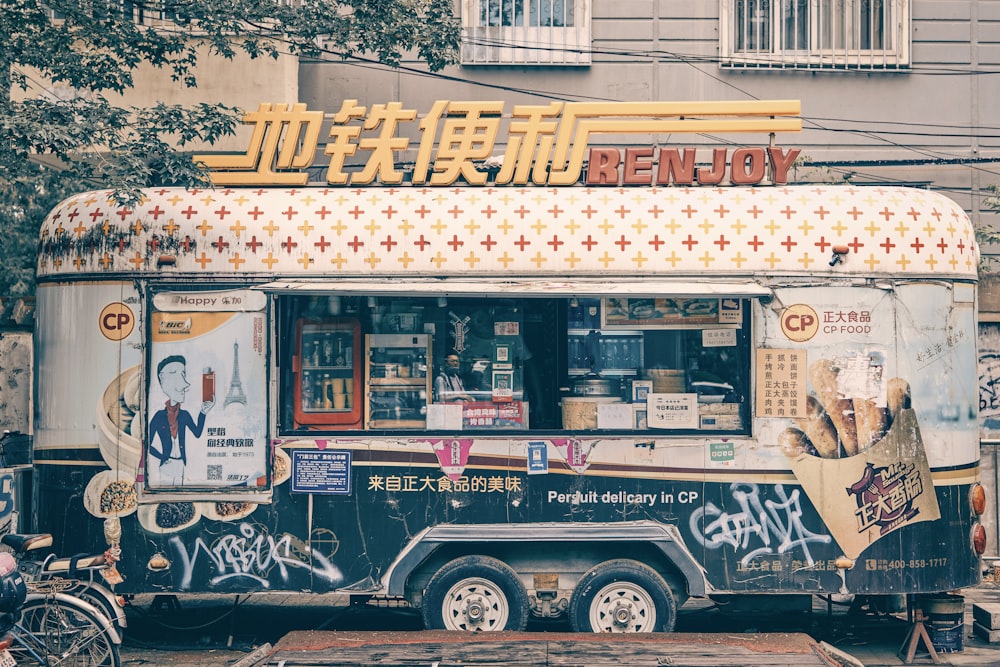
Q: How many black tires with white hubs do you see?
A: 2